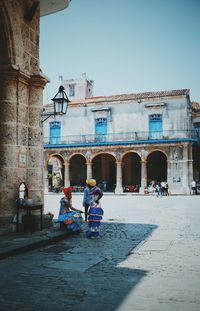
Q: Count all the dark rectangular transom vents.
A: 3